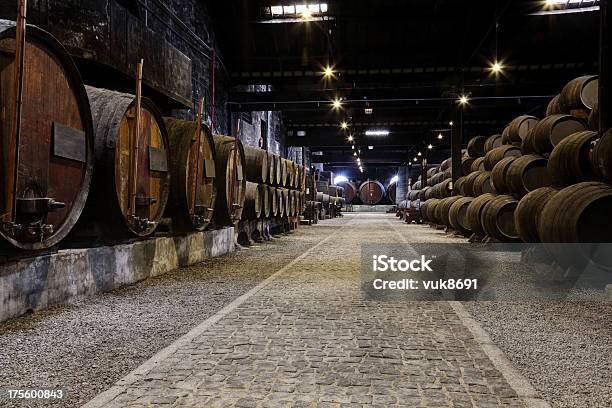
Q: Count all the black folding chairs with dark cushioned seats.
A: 0